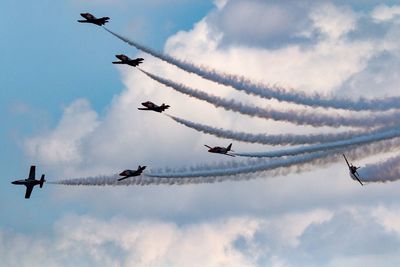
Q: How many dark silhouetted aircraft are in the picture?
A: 7